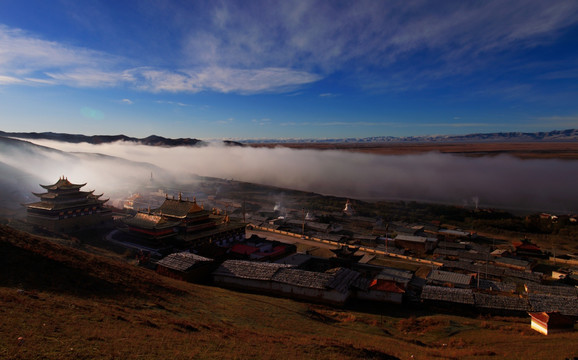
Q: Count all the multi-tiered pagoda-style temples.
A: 2